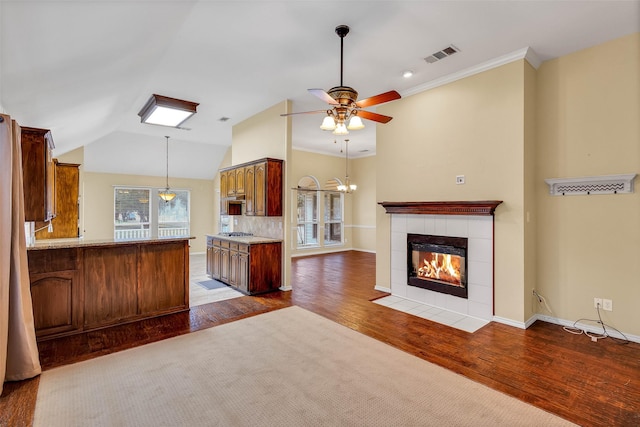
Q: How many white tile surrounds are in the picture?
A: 1